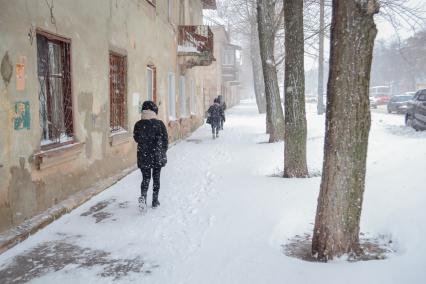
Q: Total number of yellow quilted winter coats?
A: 0